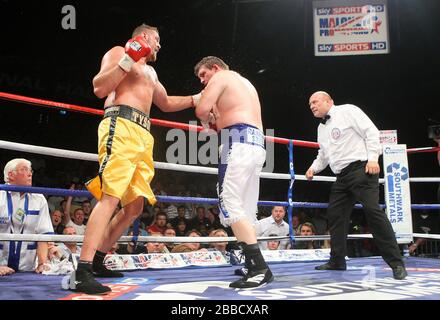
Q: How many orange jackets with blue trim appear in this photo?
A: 0